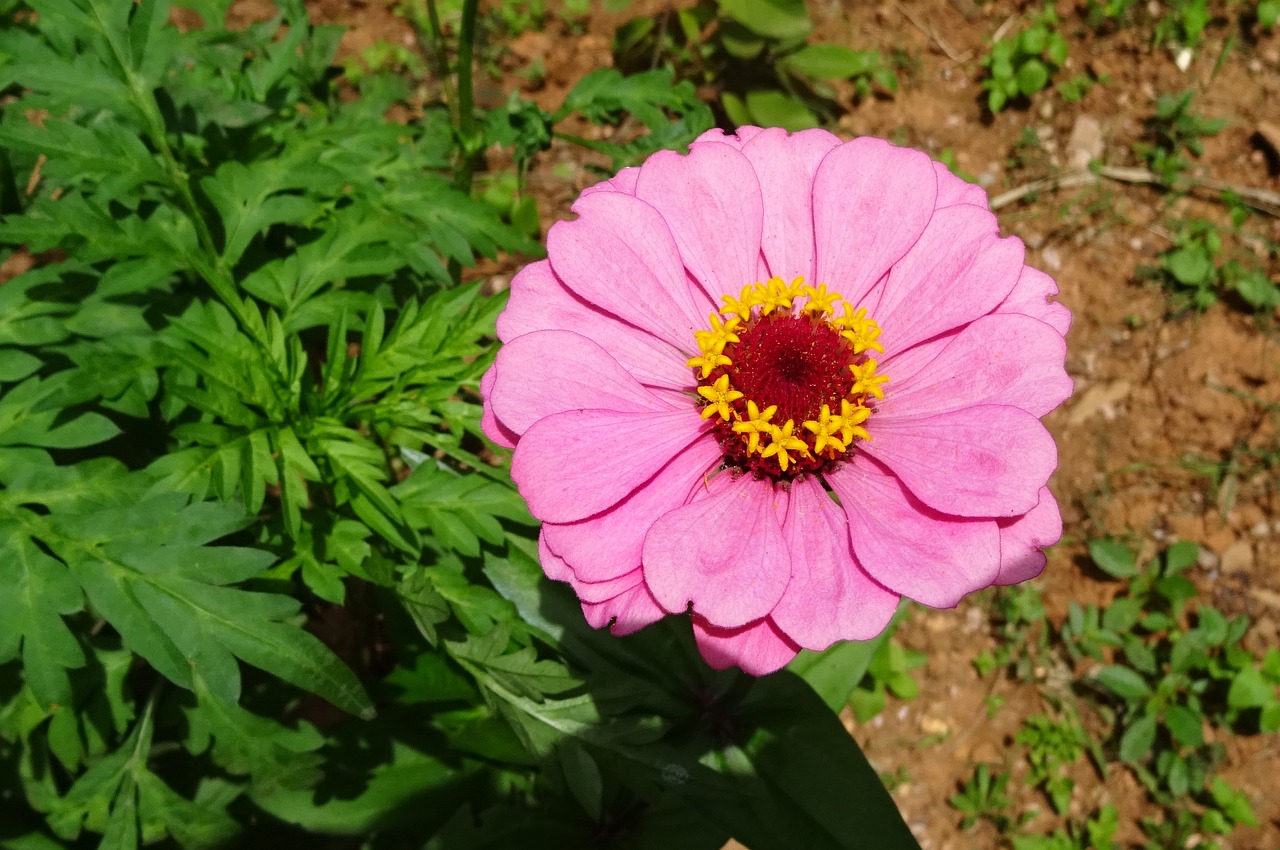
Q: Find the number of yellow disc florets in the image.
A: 14